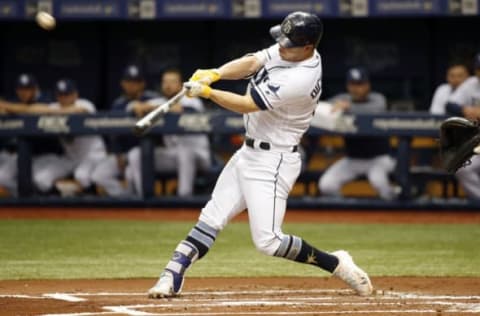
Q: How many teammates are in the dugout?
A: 7